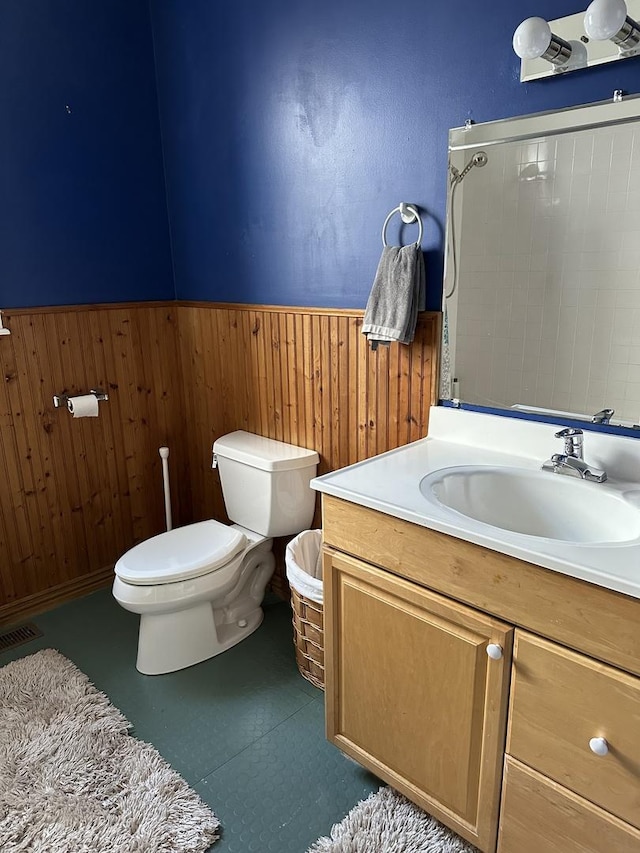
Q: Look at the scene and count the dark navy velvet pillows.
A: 0